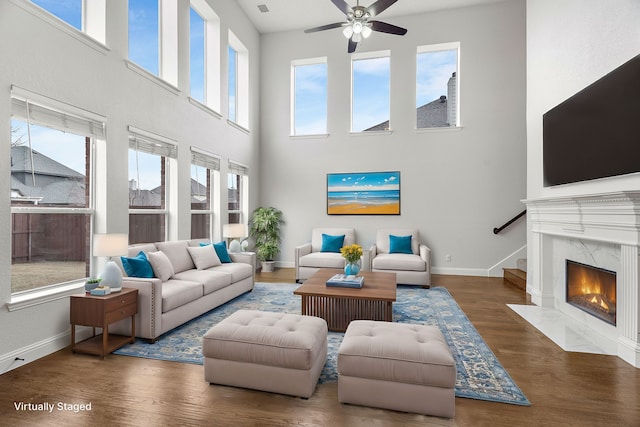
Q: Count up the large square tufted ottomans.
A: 2